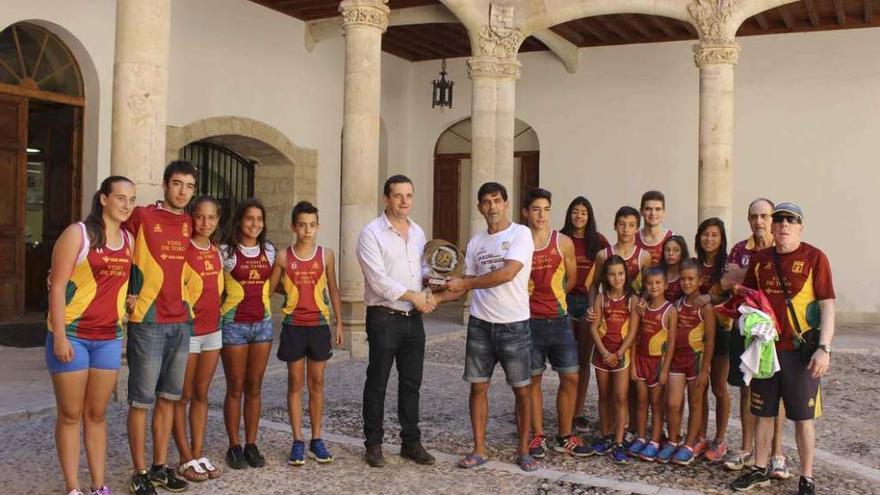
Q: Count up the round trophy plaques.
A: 1